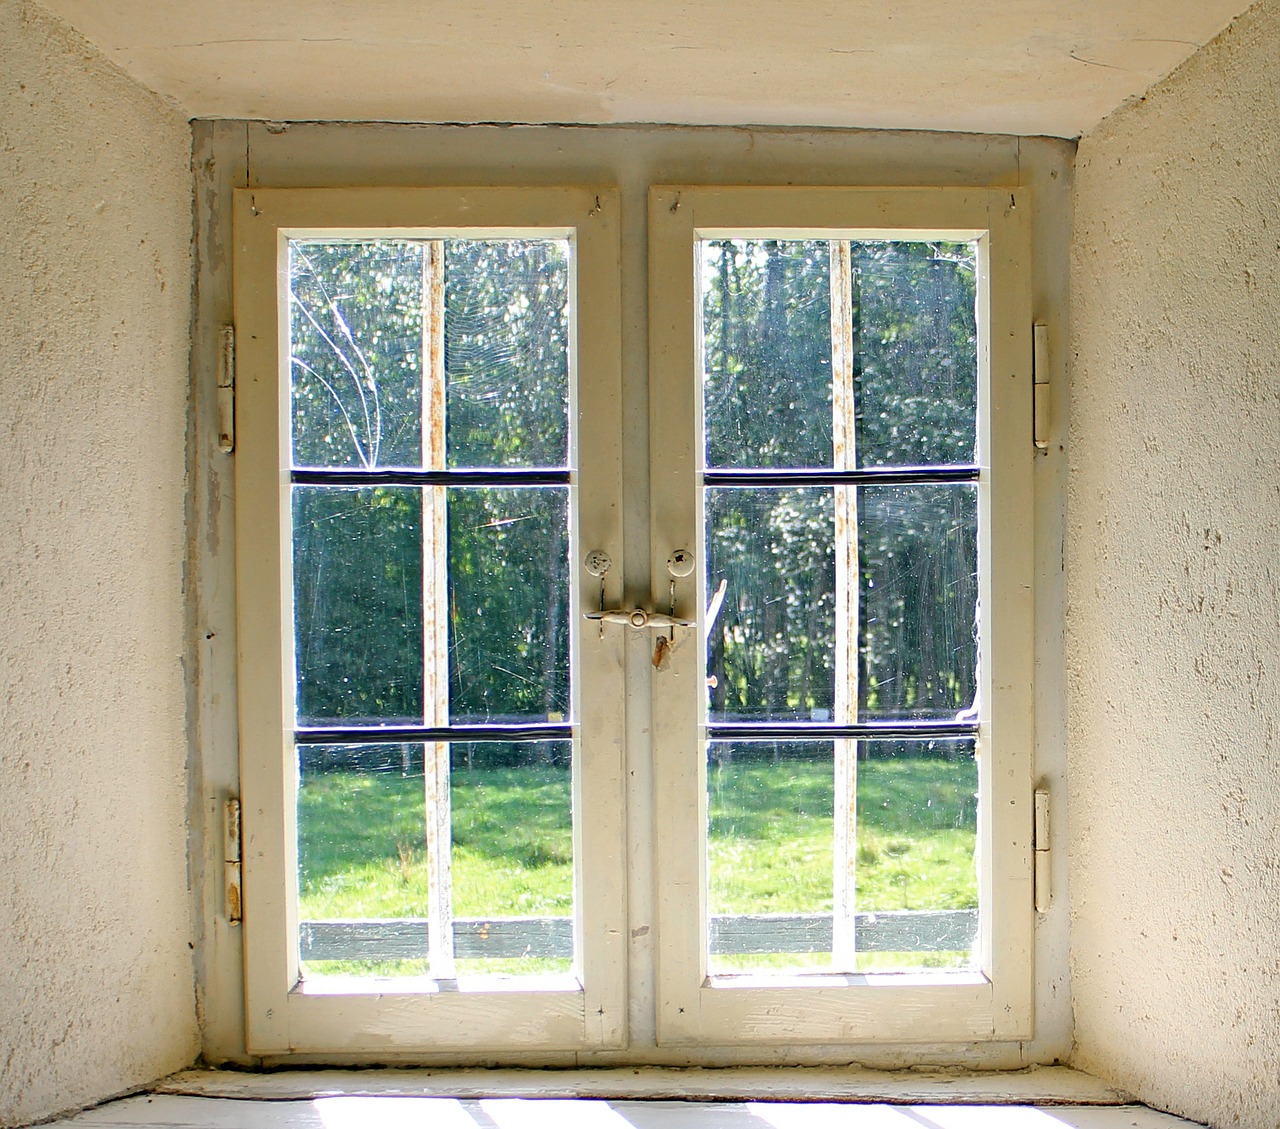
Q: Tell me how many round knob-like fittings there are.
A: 2